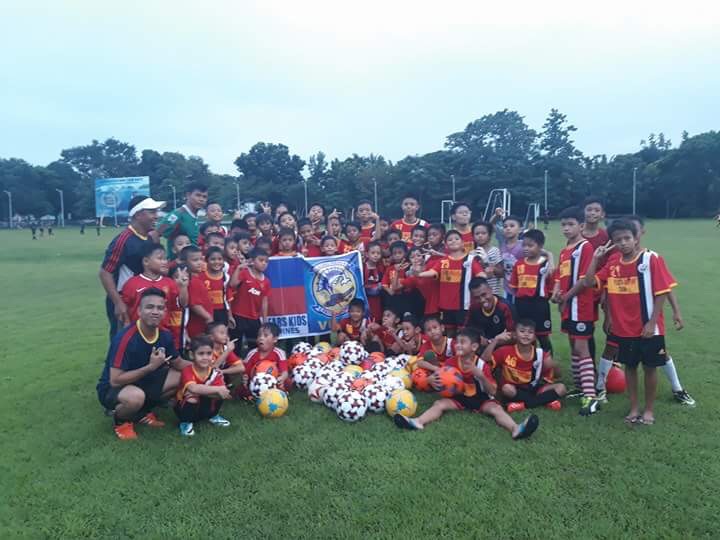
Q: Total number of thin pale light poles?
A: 9